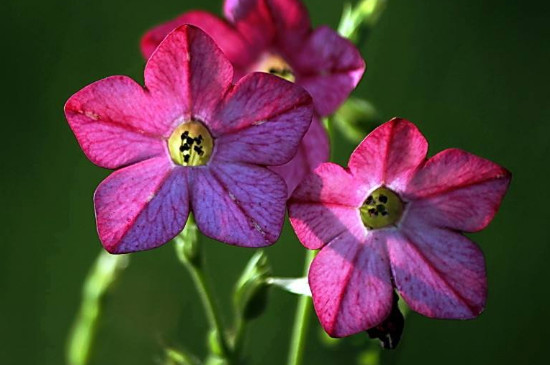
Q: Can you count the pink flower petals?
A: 14